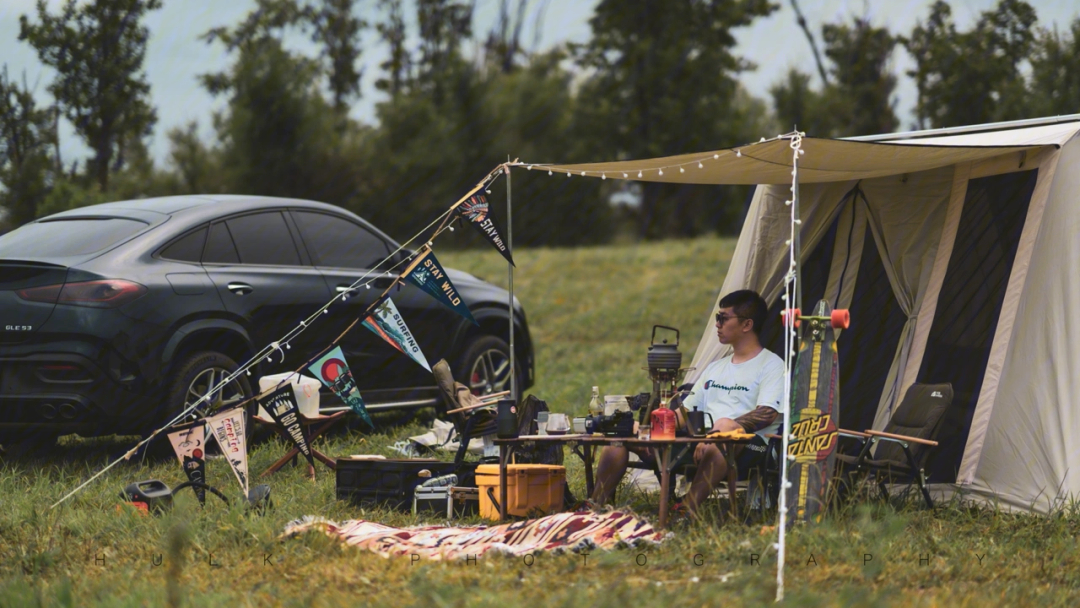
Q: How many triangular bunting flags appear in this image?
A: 7